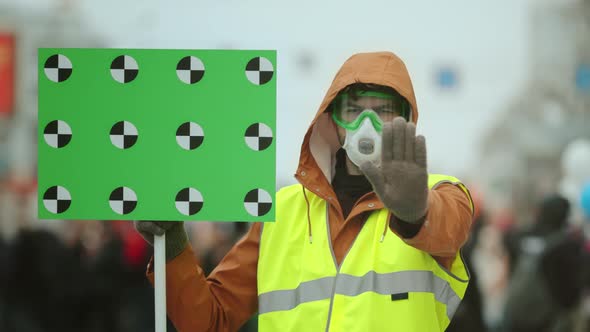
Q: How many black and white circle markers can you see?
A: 12